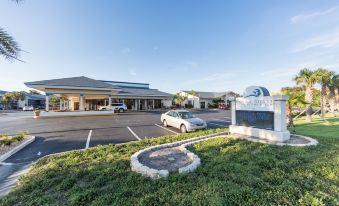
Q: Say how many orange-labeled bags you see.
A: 0